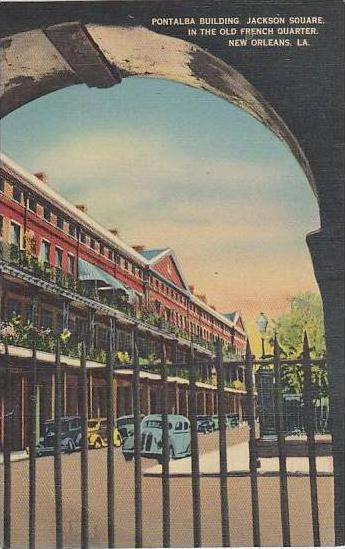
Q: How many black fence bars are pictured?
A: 12